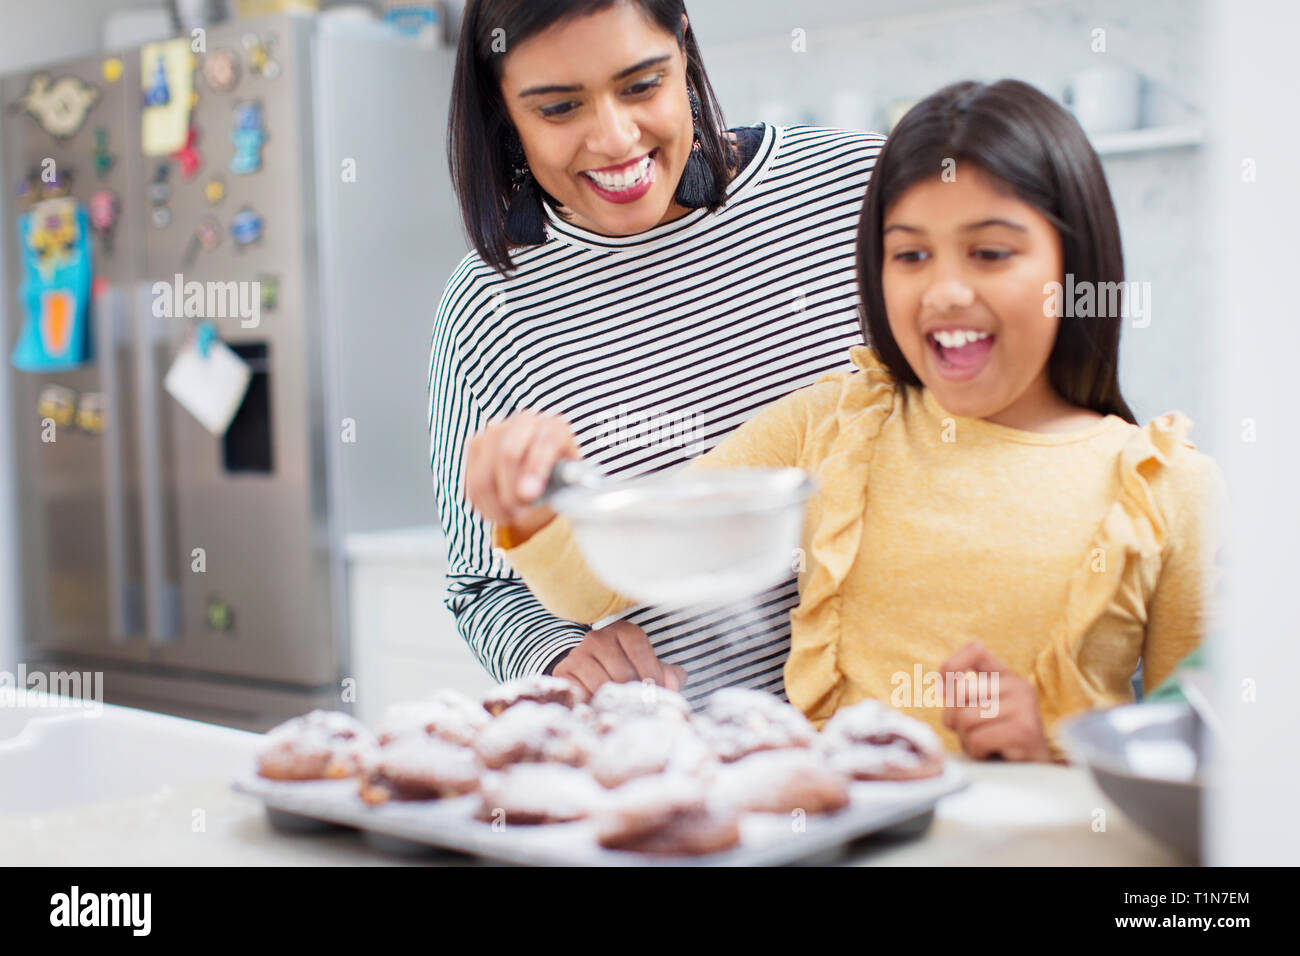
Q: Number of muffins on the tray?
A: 12